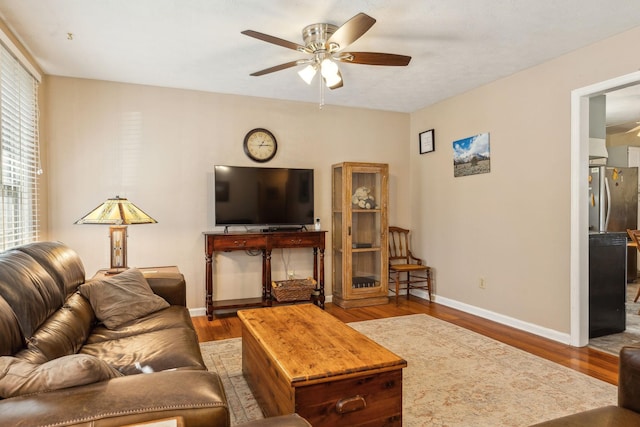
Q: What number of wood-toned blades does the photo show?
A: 5